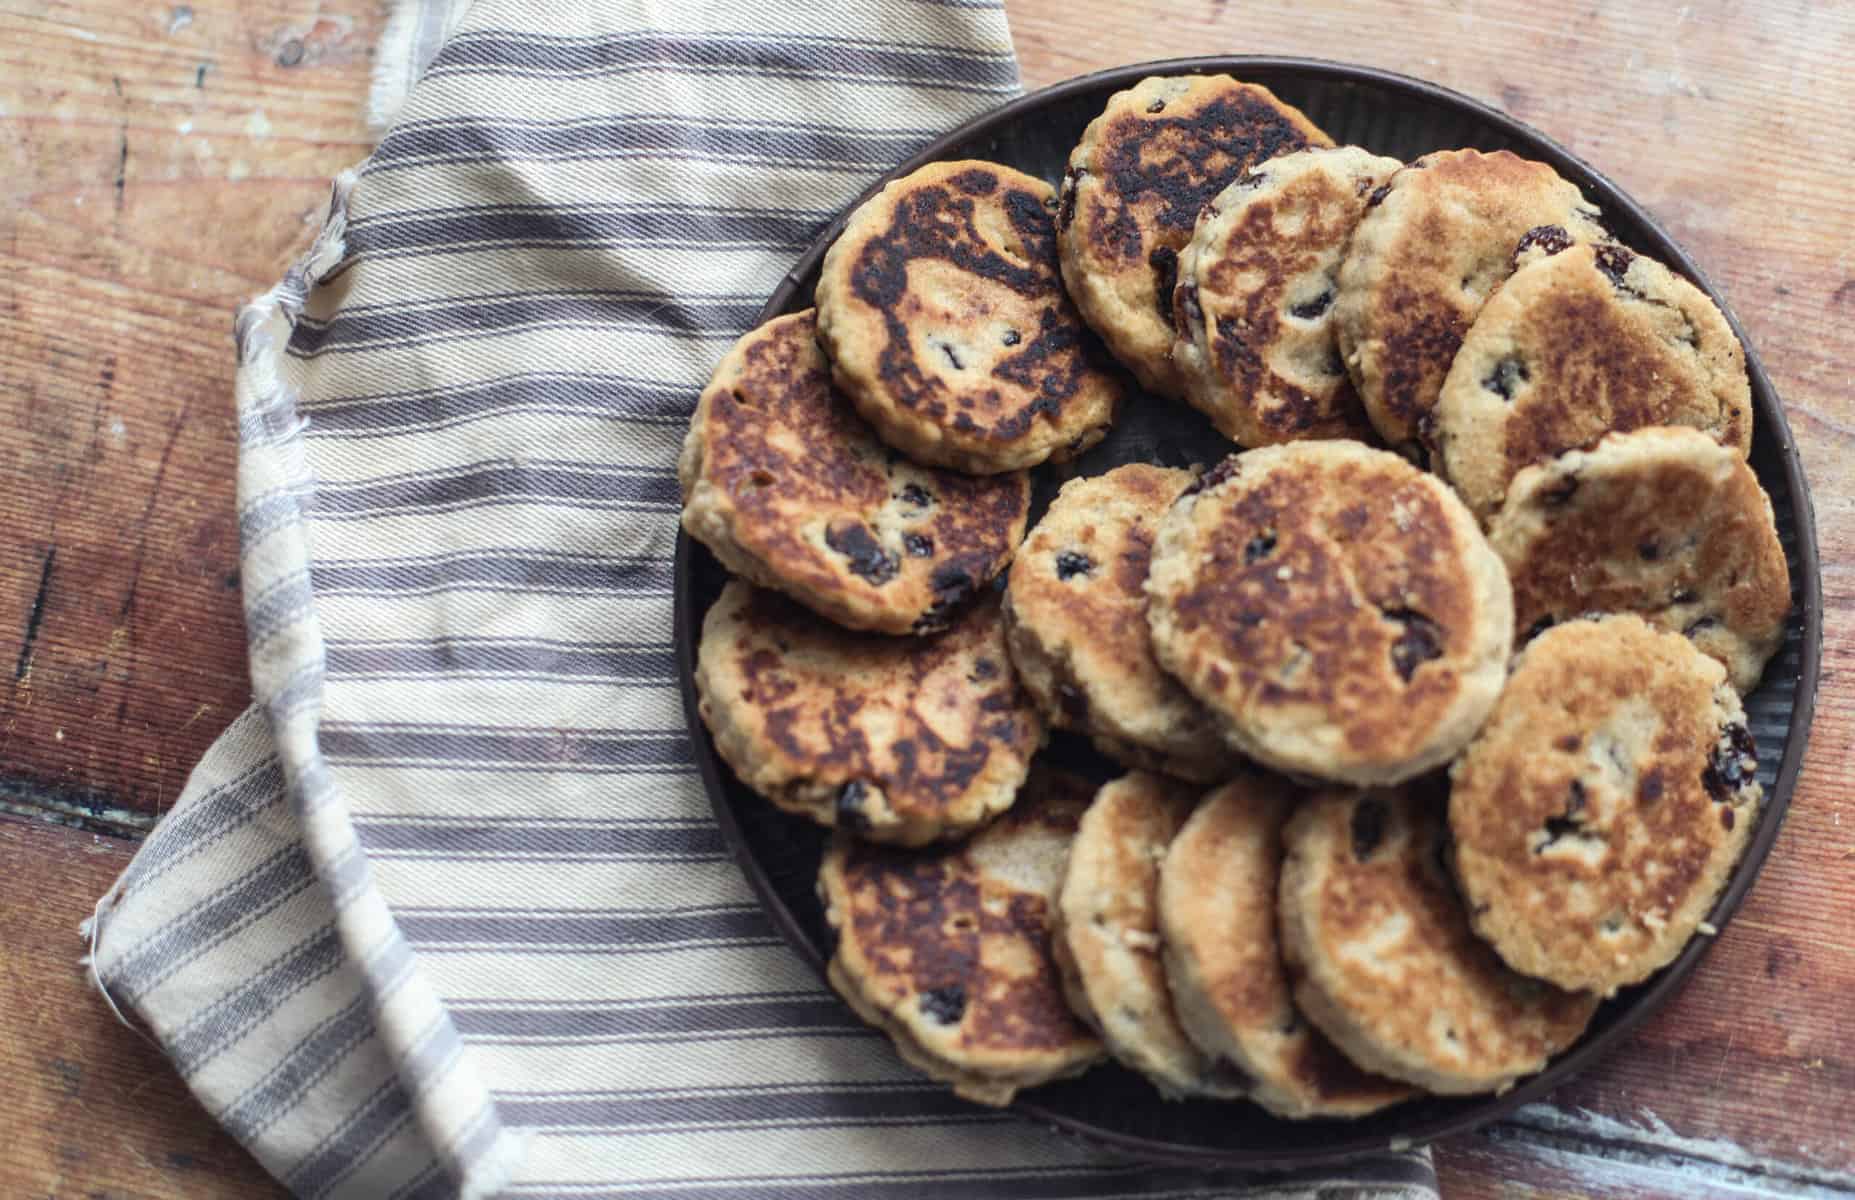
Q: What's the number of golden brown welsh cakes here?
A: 15